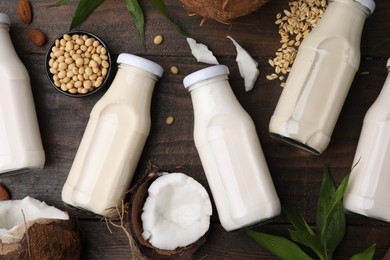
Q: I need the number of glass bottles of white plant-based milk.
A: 5